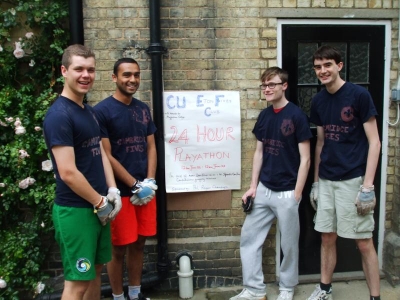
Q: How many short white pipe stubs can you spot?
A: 1